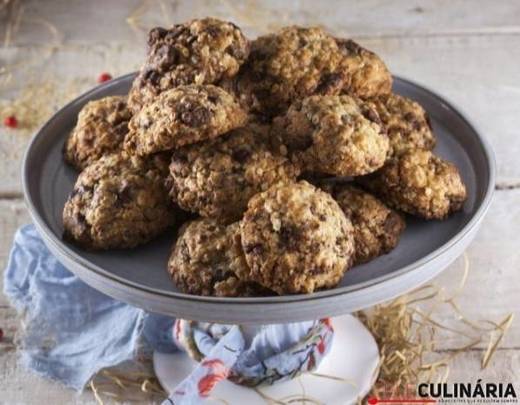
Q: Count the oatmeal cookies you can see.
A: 13